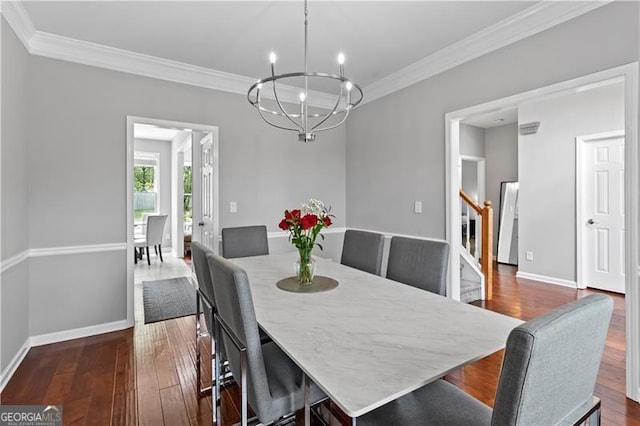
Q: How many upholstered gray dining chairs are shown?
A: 6